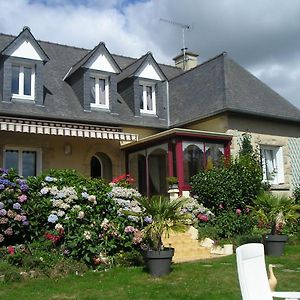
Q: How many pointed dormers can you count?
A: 3